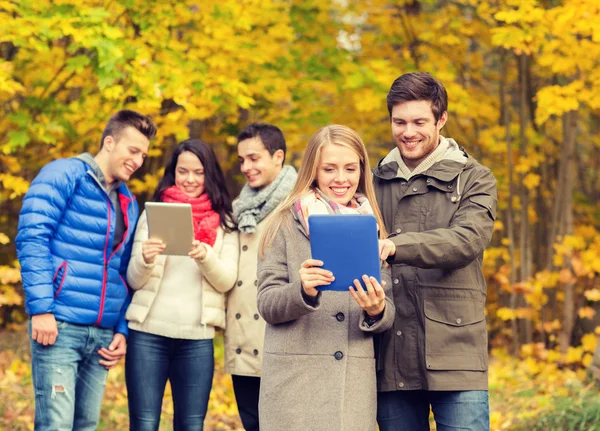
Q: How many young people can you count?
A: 5